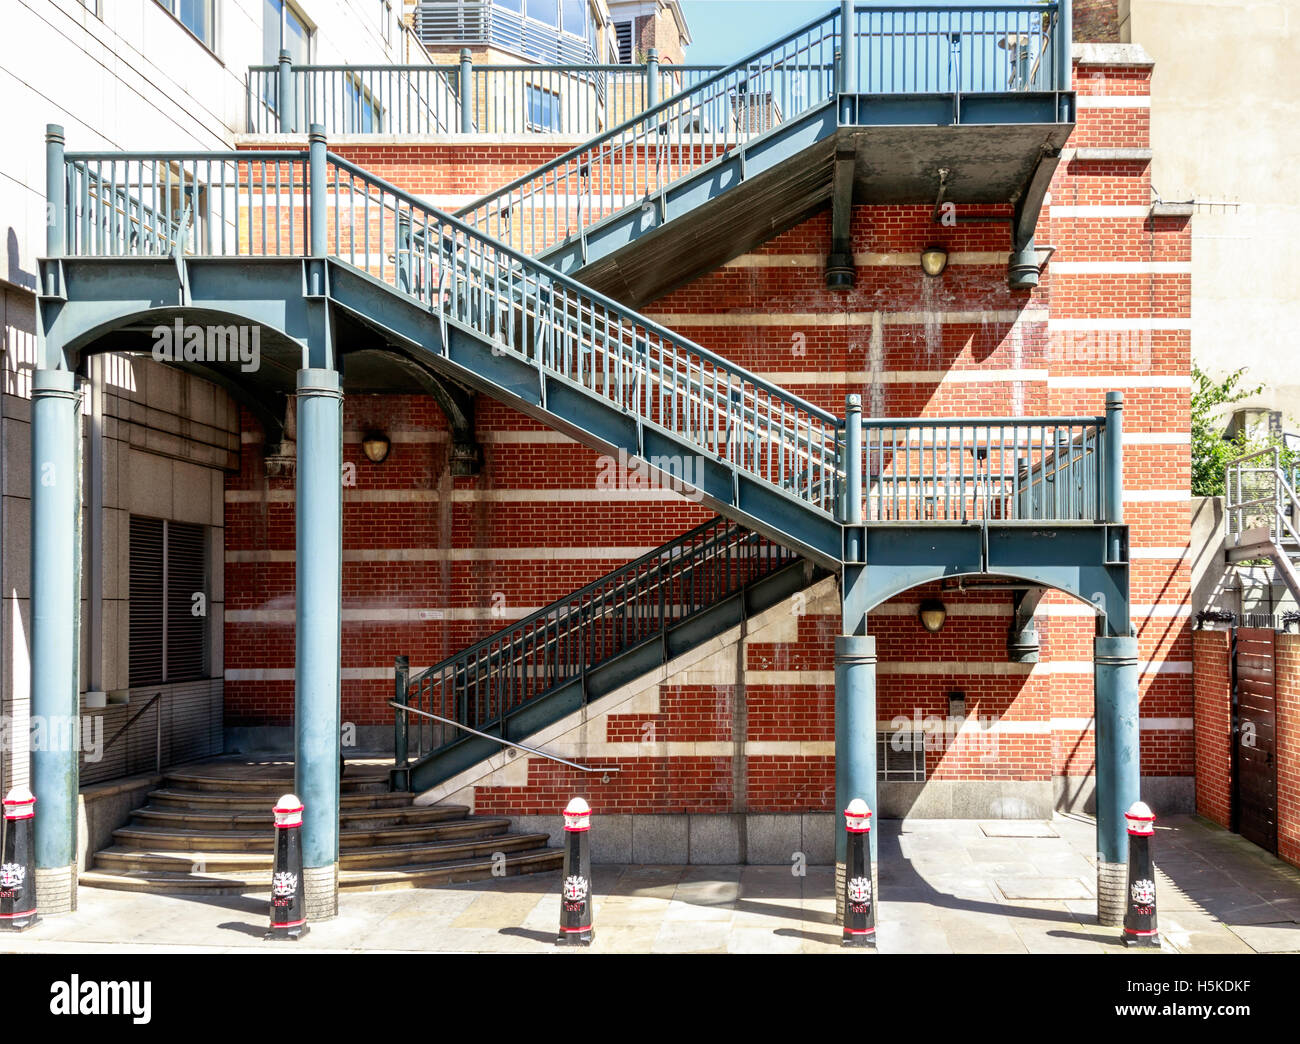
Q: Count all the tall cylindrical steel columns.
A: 4